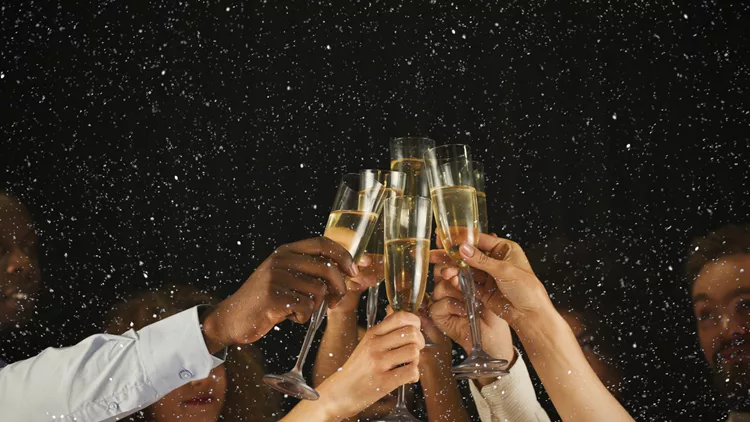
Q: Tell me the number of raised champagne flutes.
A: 6